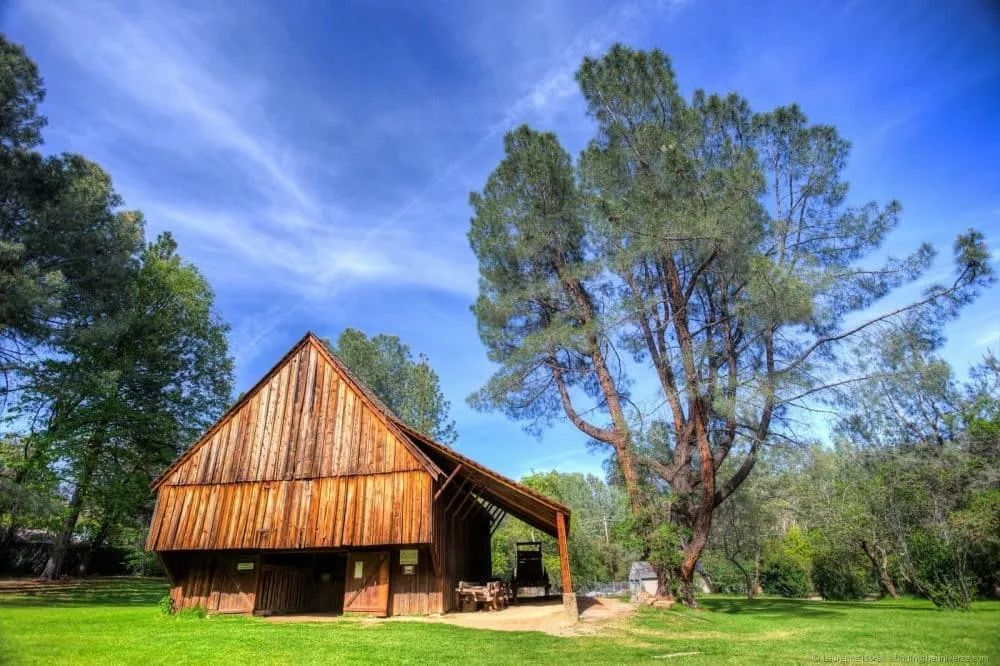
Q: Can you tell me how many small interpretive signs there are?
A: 4